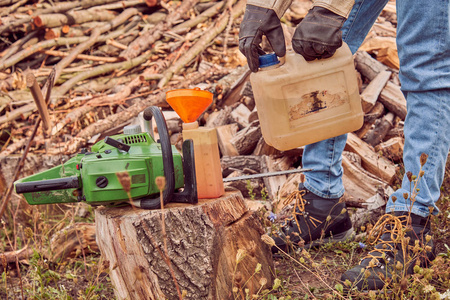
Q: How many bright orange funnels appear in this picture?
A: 1